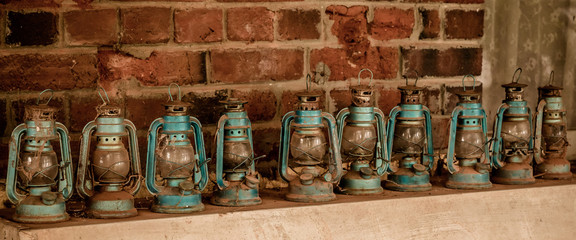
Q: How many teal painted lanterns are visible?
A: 10